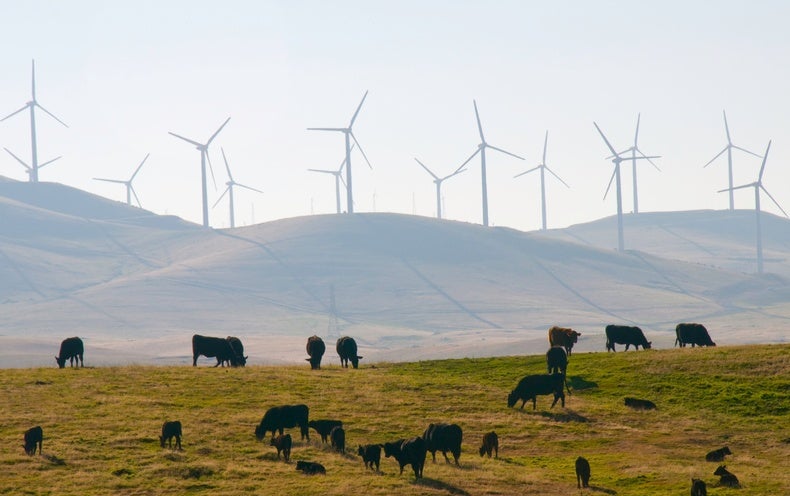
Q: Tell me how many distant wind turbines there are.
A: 14